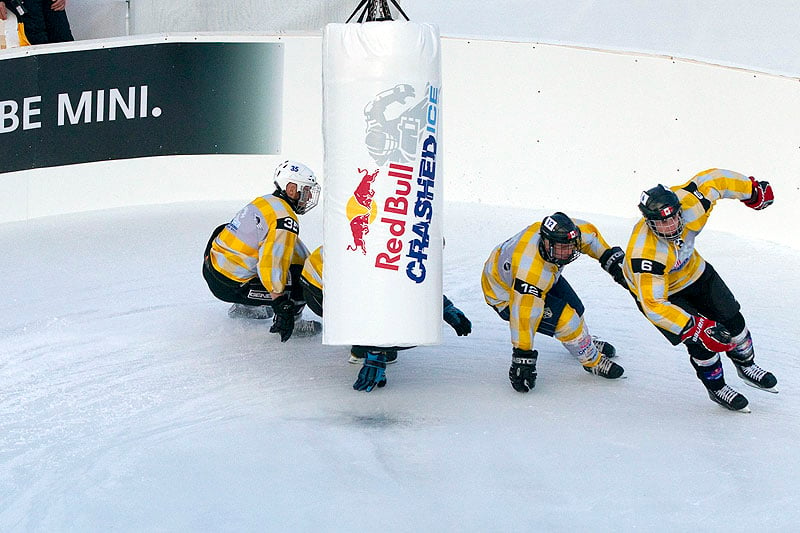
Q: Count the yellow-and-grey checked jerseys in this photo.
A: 4